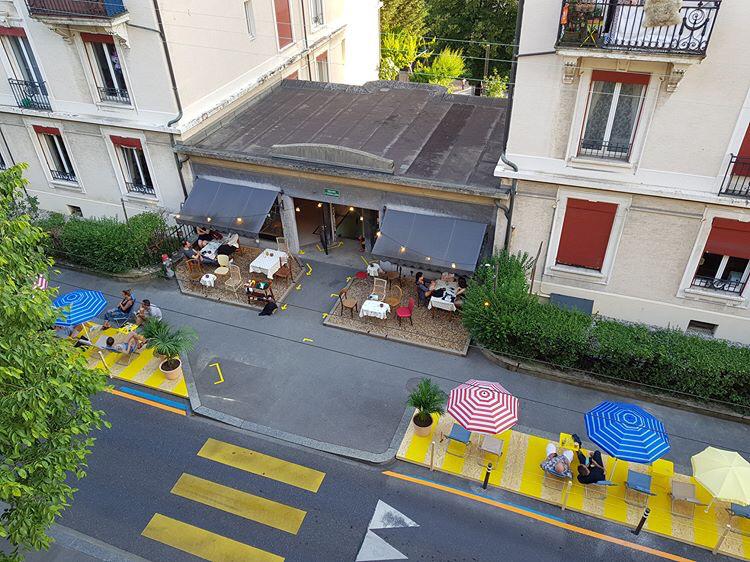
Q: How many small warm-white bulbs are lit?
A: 12